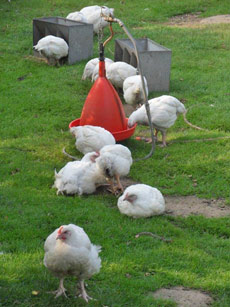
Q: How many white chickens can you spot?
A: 12